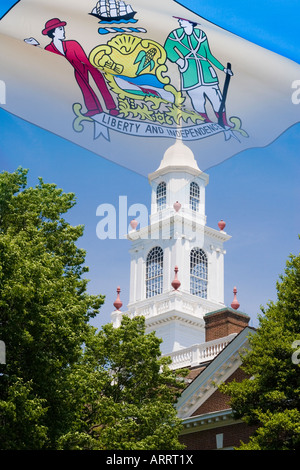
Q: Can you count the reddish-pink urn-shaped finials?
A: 6